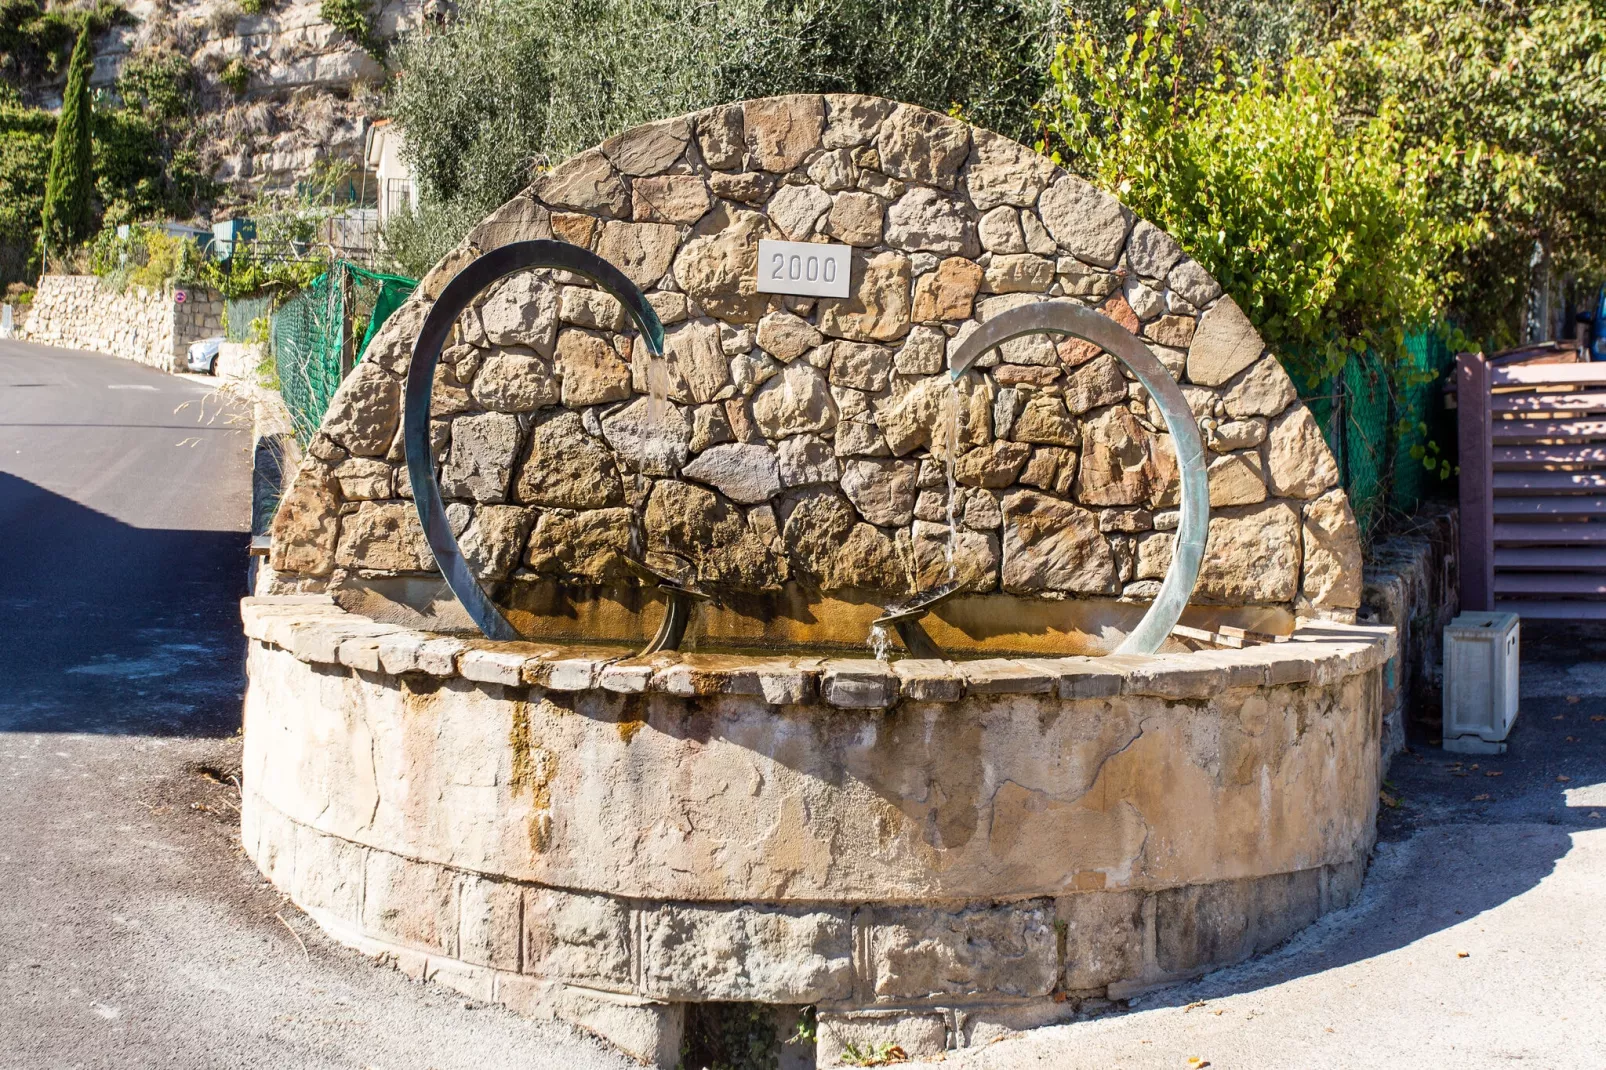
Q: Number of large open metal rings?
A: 2